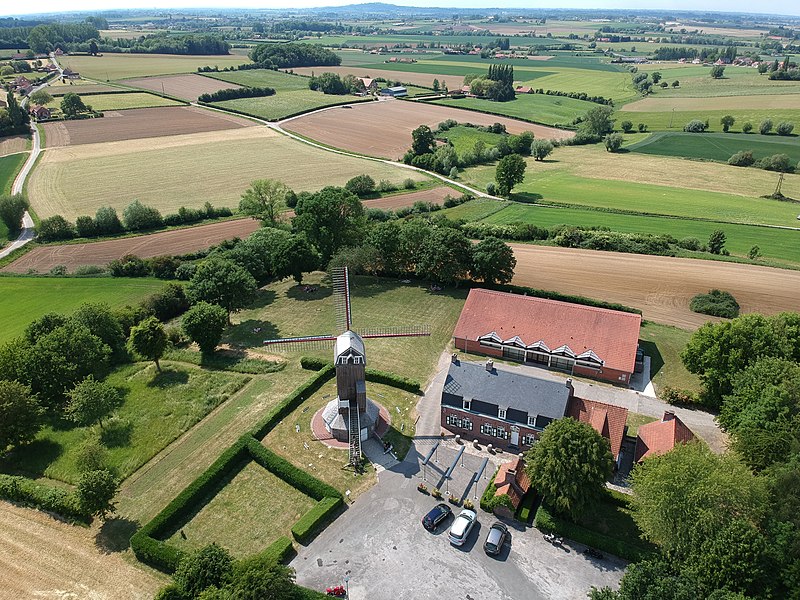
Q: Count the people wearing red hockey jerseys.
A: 0